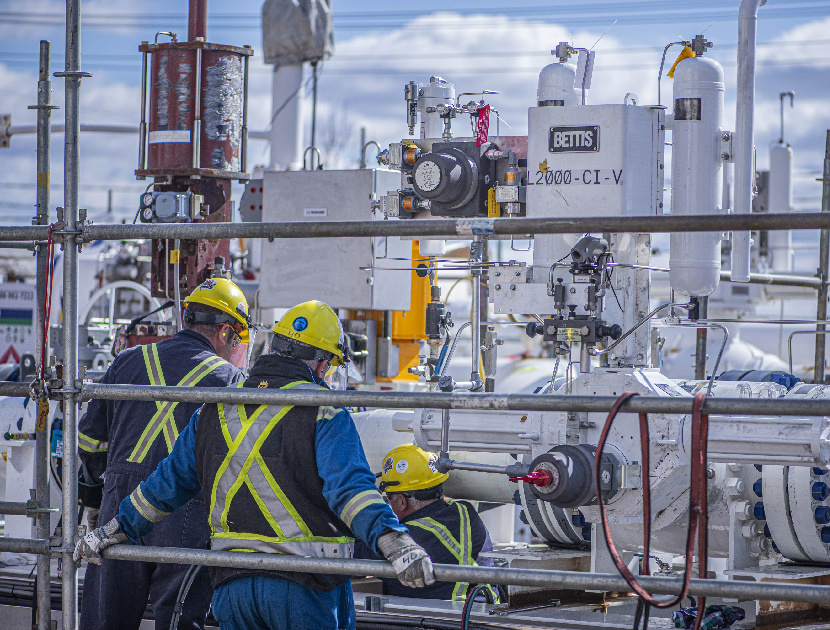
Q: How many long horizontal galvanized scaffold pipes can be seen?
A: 3